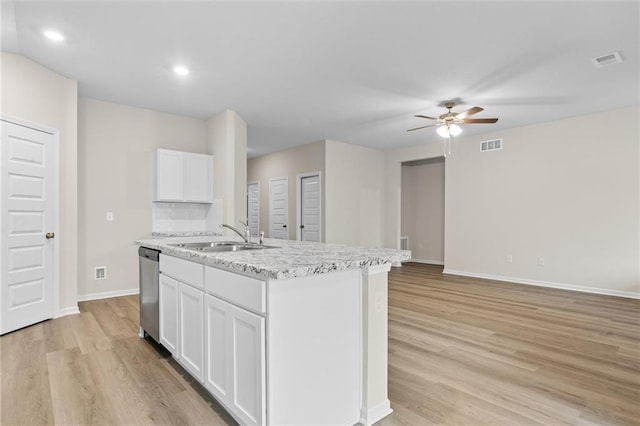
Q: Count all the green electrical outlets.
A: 0